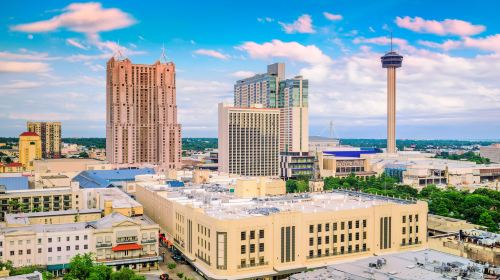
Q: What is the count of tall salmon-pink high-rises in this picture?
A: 1